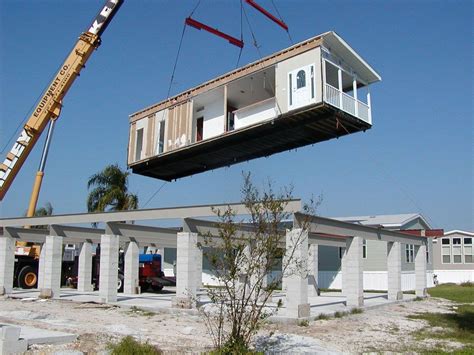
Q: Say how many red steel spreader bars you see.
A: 2